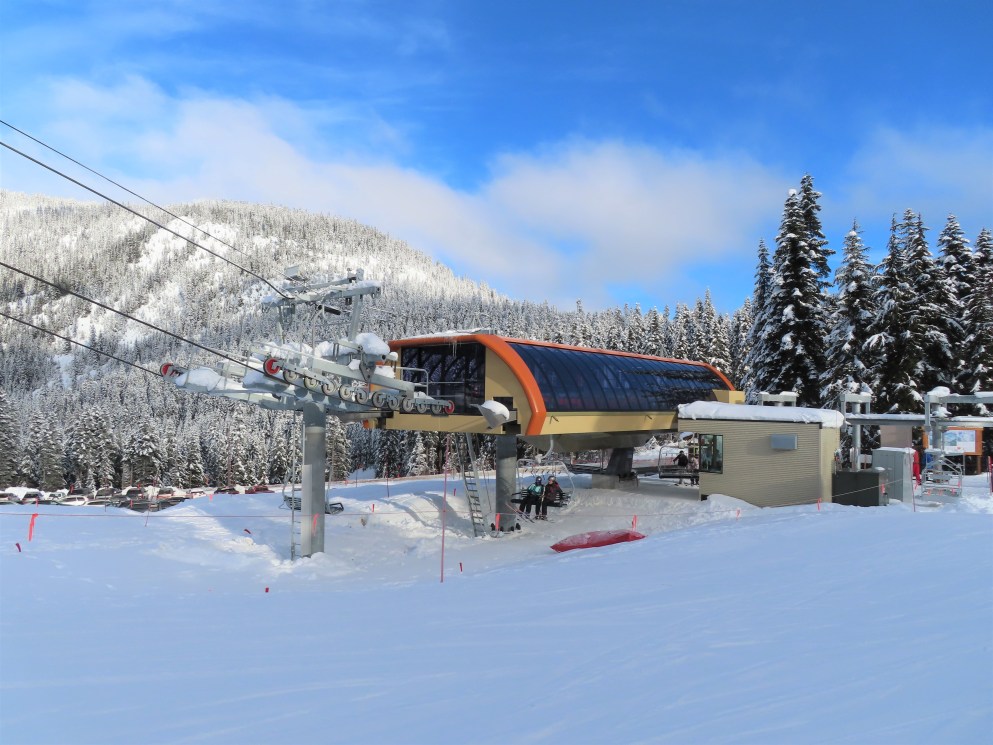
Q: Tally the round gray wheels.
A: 10